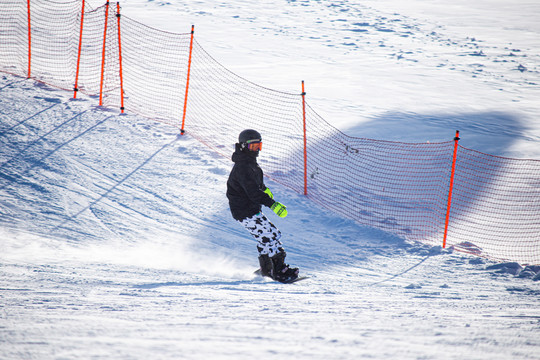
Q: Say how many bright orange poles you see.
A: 7